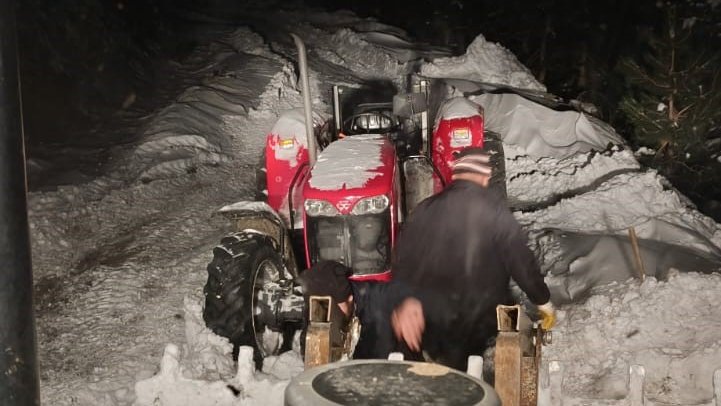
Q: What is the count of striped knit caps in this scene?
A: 1